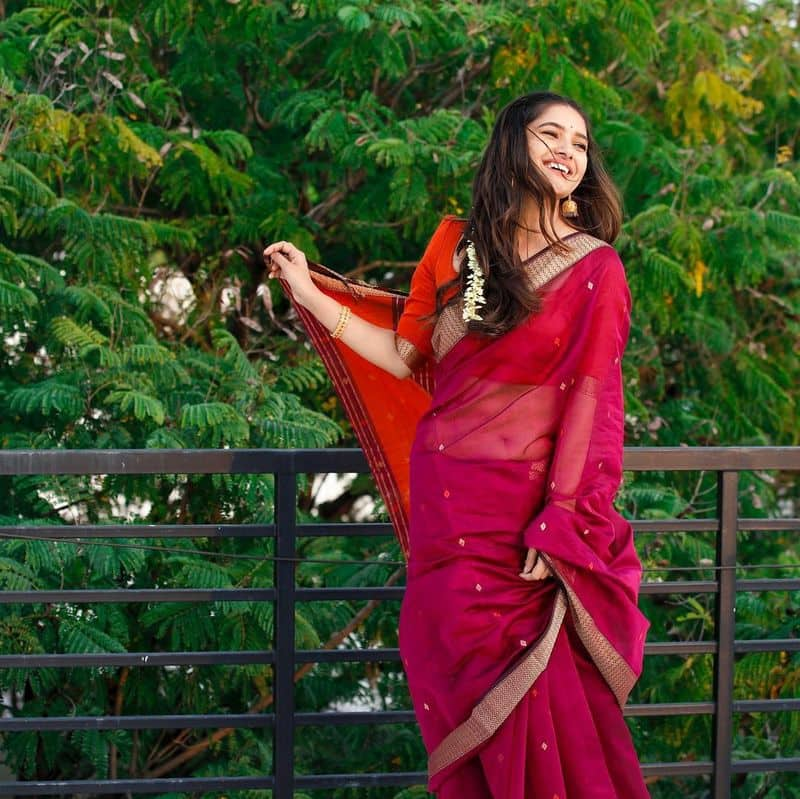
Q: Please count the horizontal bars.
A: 6